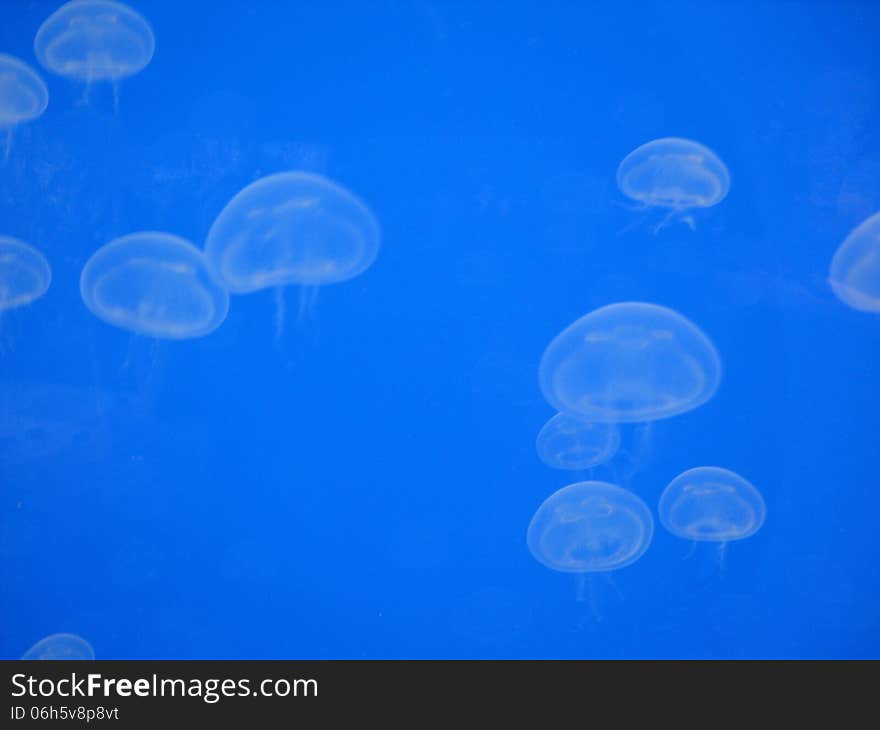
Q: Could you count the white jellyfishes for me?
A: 12